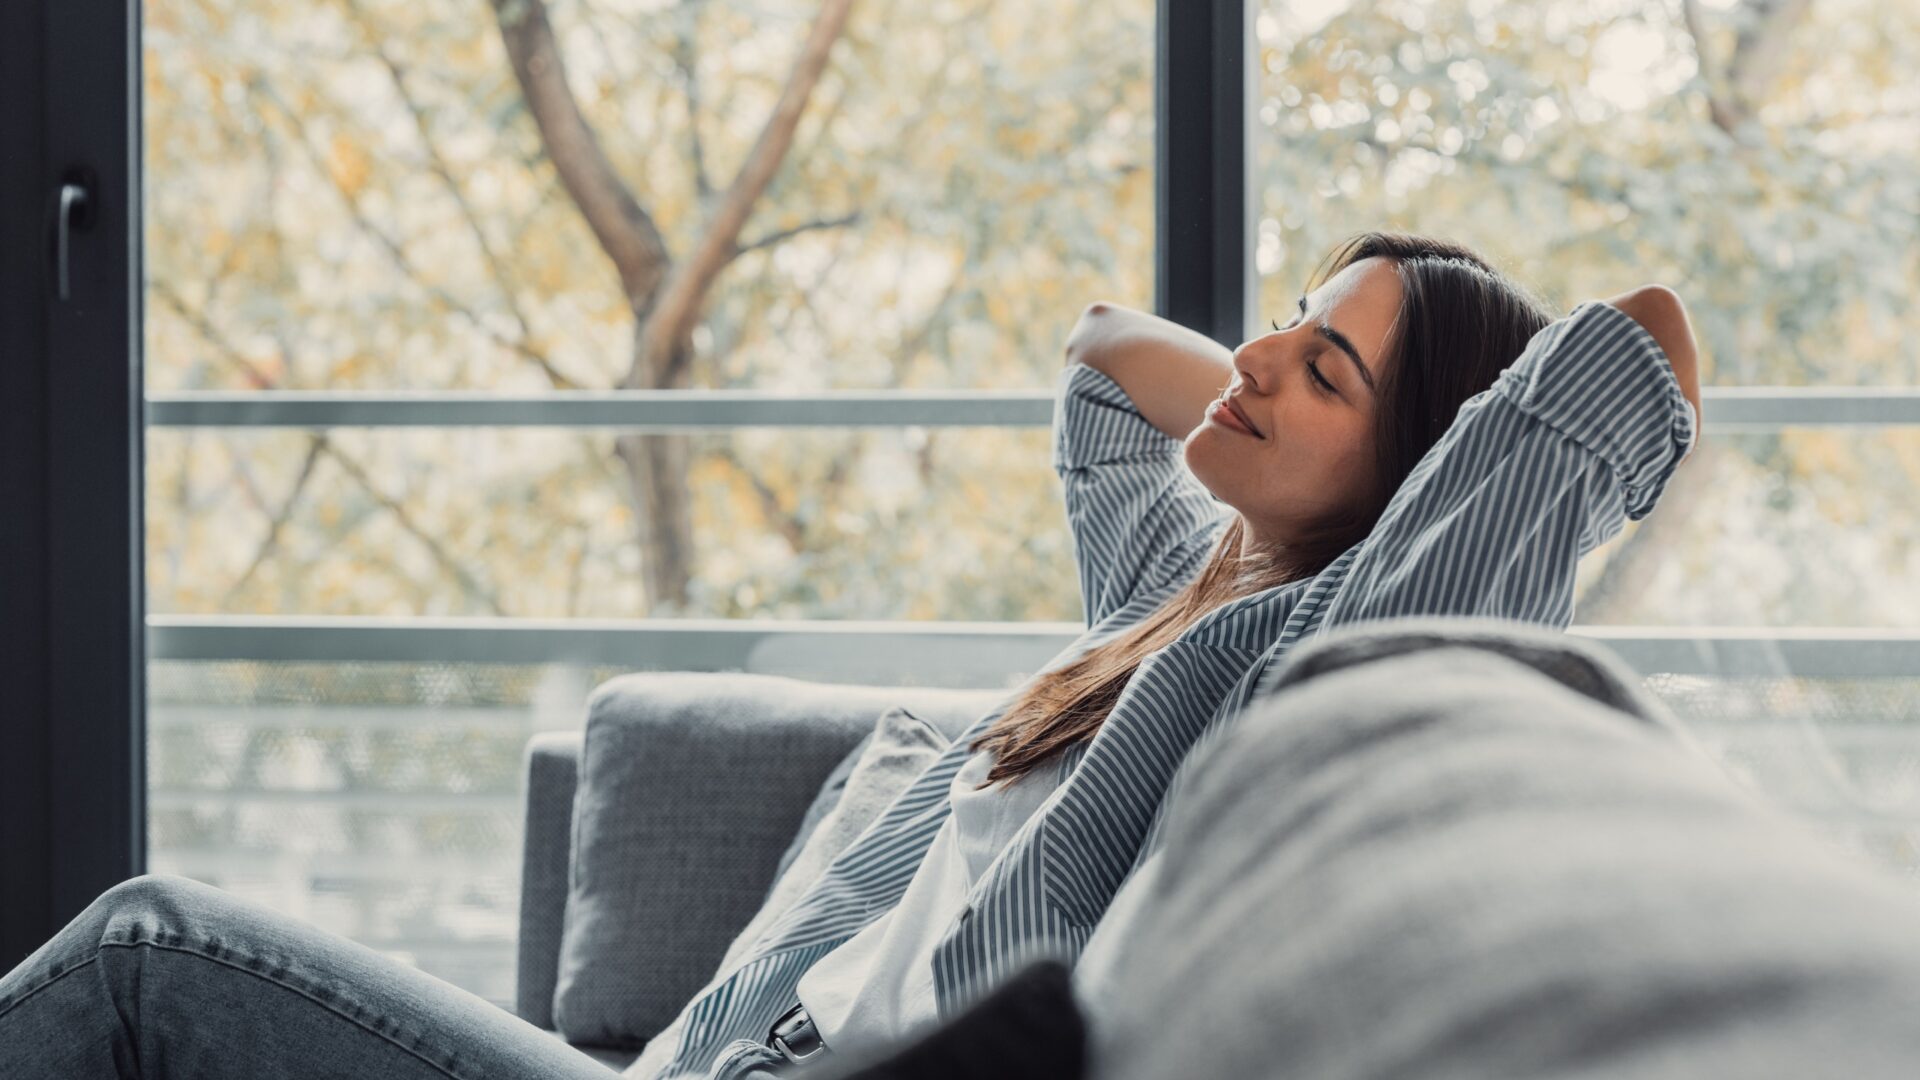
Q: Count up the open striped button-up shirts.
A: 1